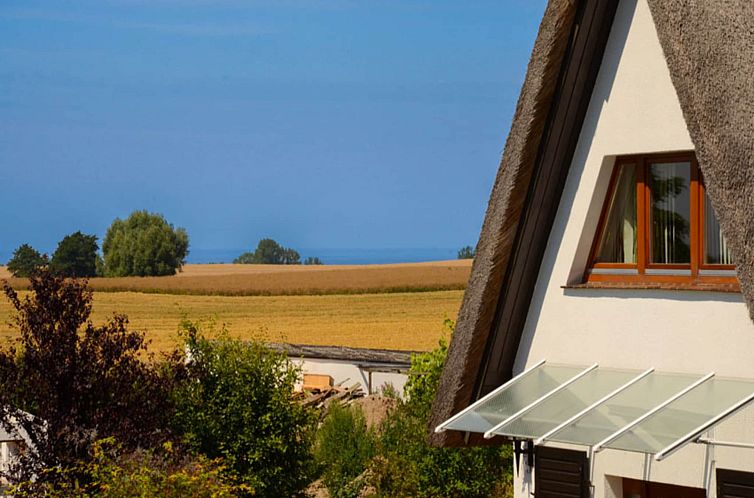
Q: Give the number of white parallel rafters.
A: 5